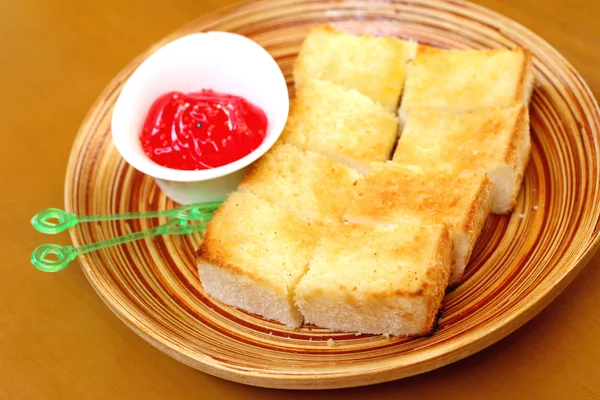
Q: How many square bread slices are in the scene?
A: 8